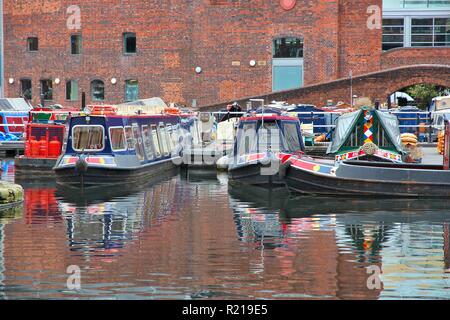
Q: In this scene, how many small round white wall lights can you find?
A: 5